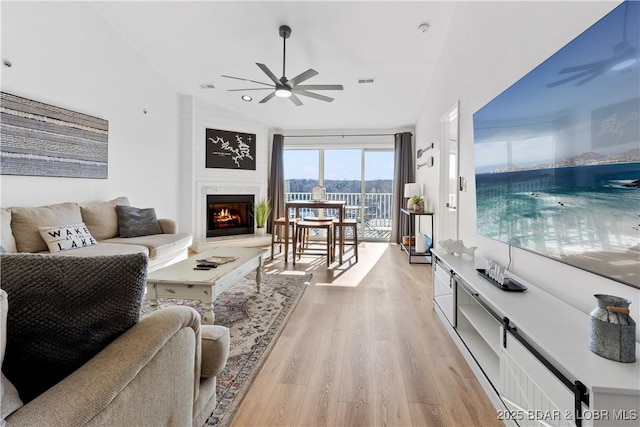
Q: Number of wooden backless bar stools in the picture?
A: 4